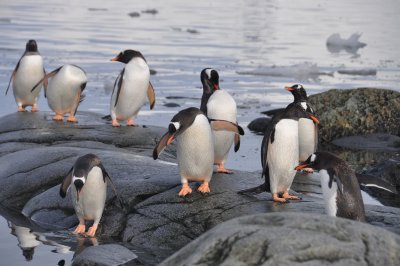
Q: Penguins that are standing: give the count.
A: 9